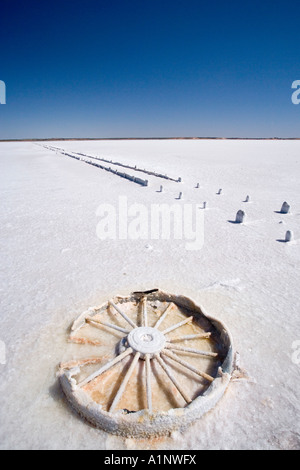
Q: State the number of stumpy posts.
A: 9